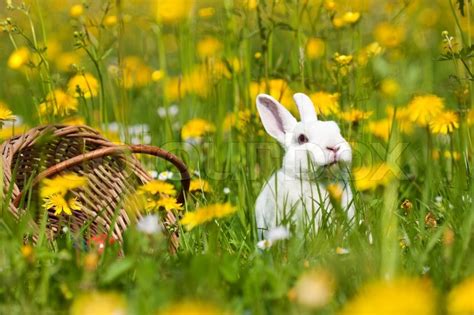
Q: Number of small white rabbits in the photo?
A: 1